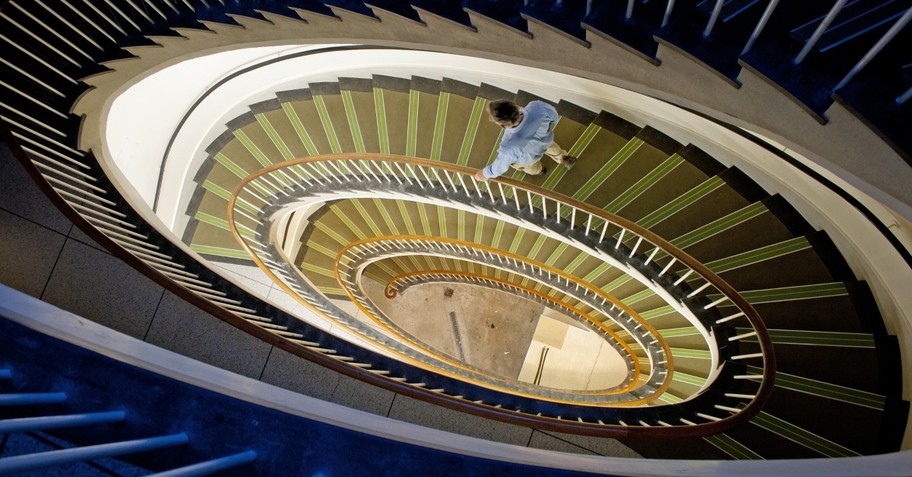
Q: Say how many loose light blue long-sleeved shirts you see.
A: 1